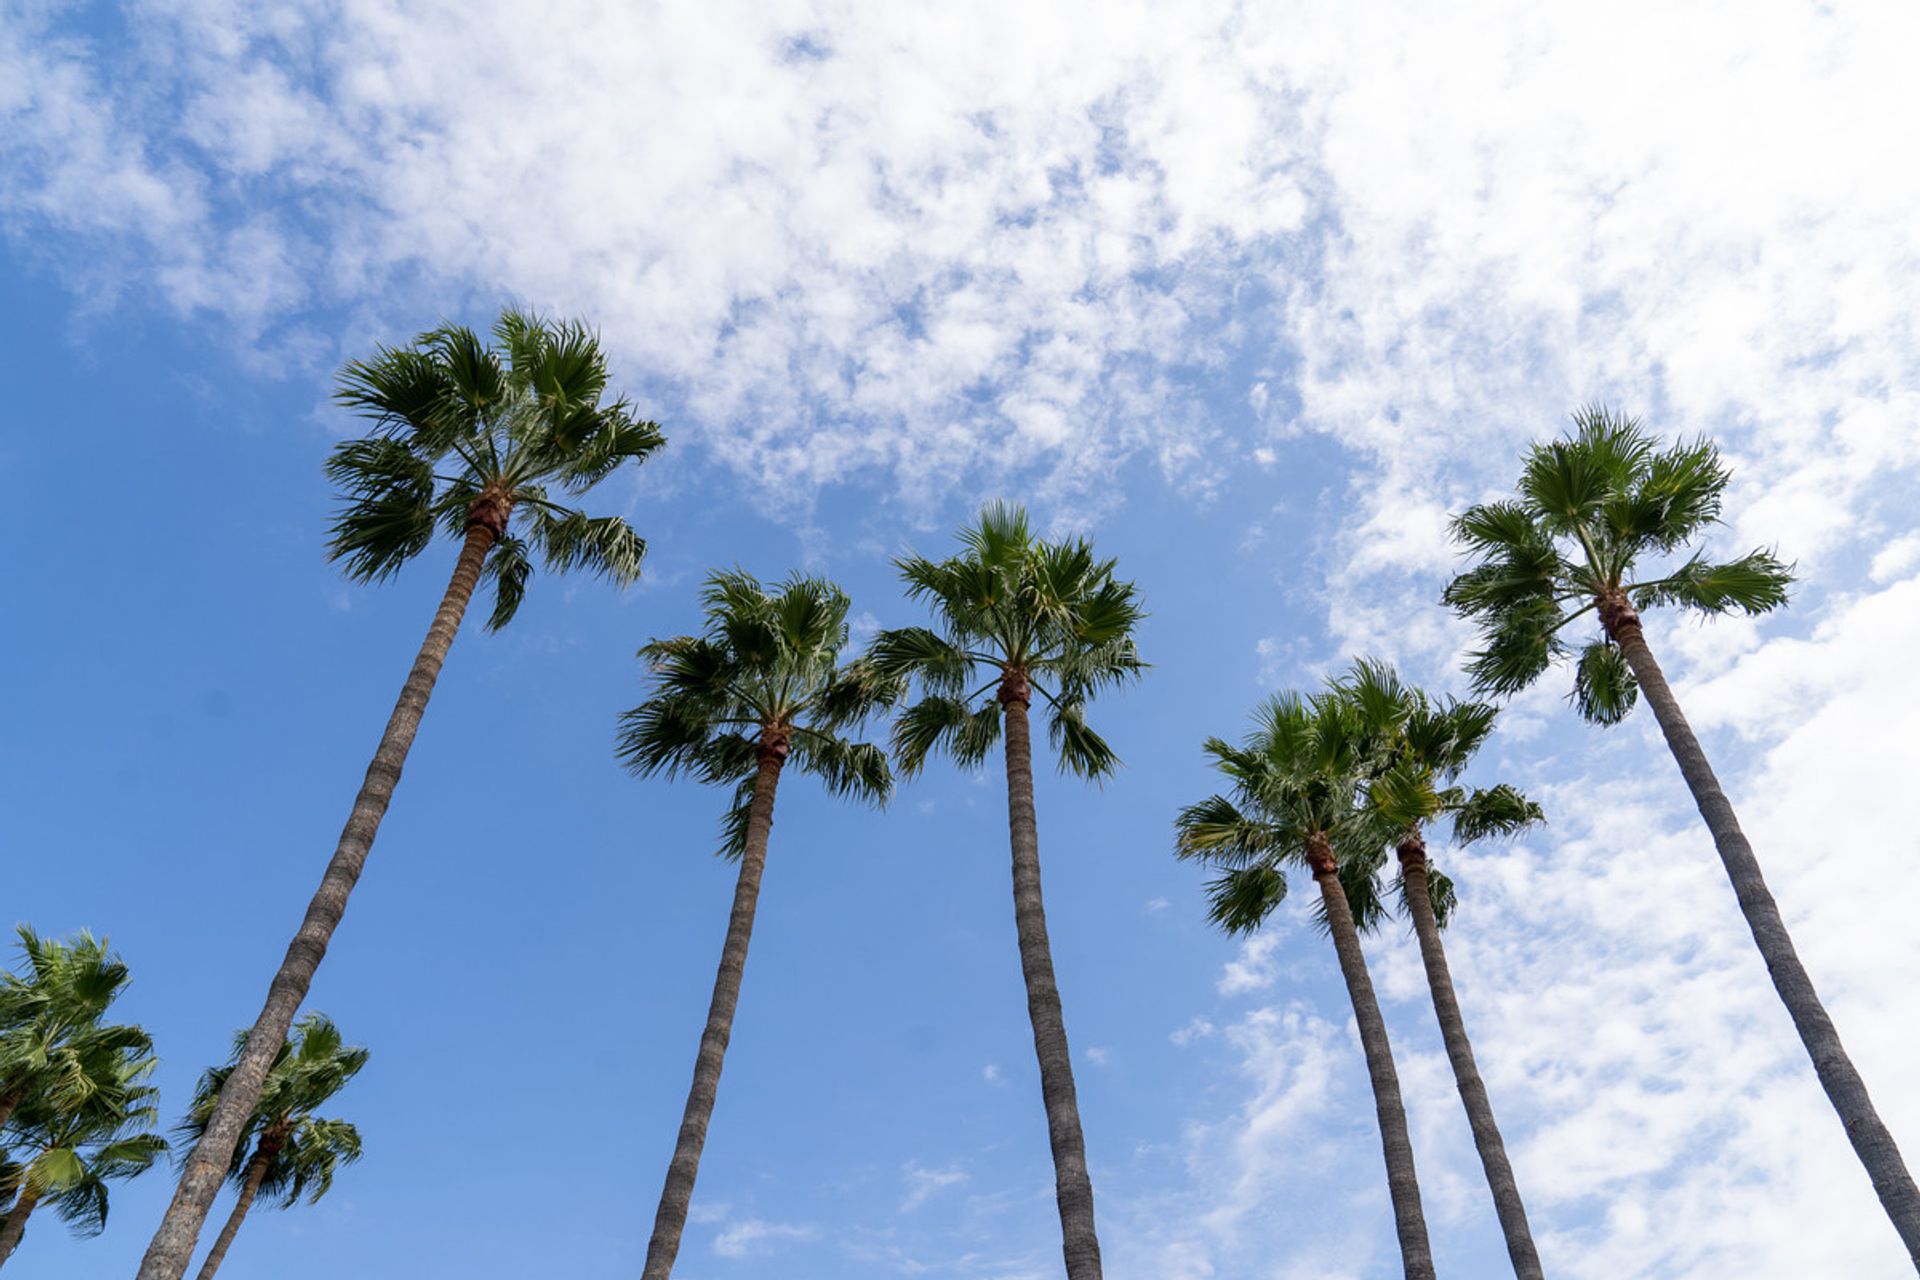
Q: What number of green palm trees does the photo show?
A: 9